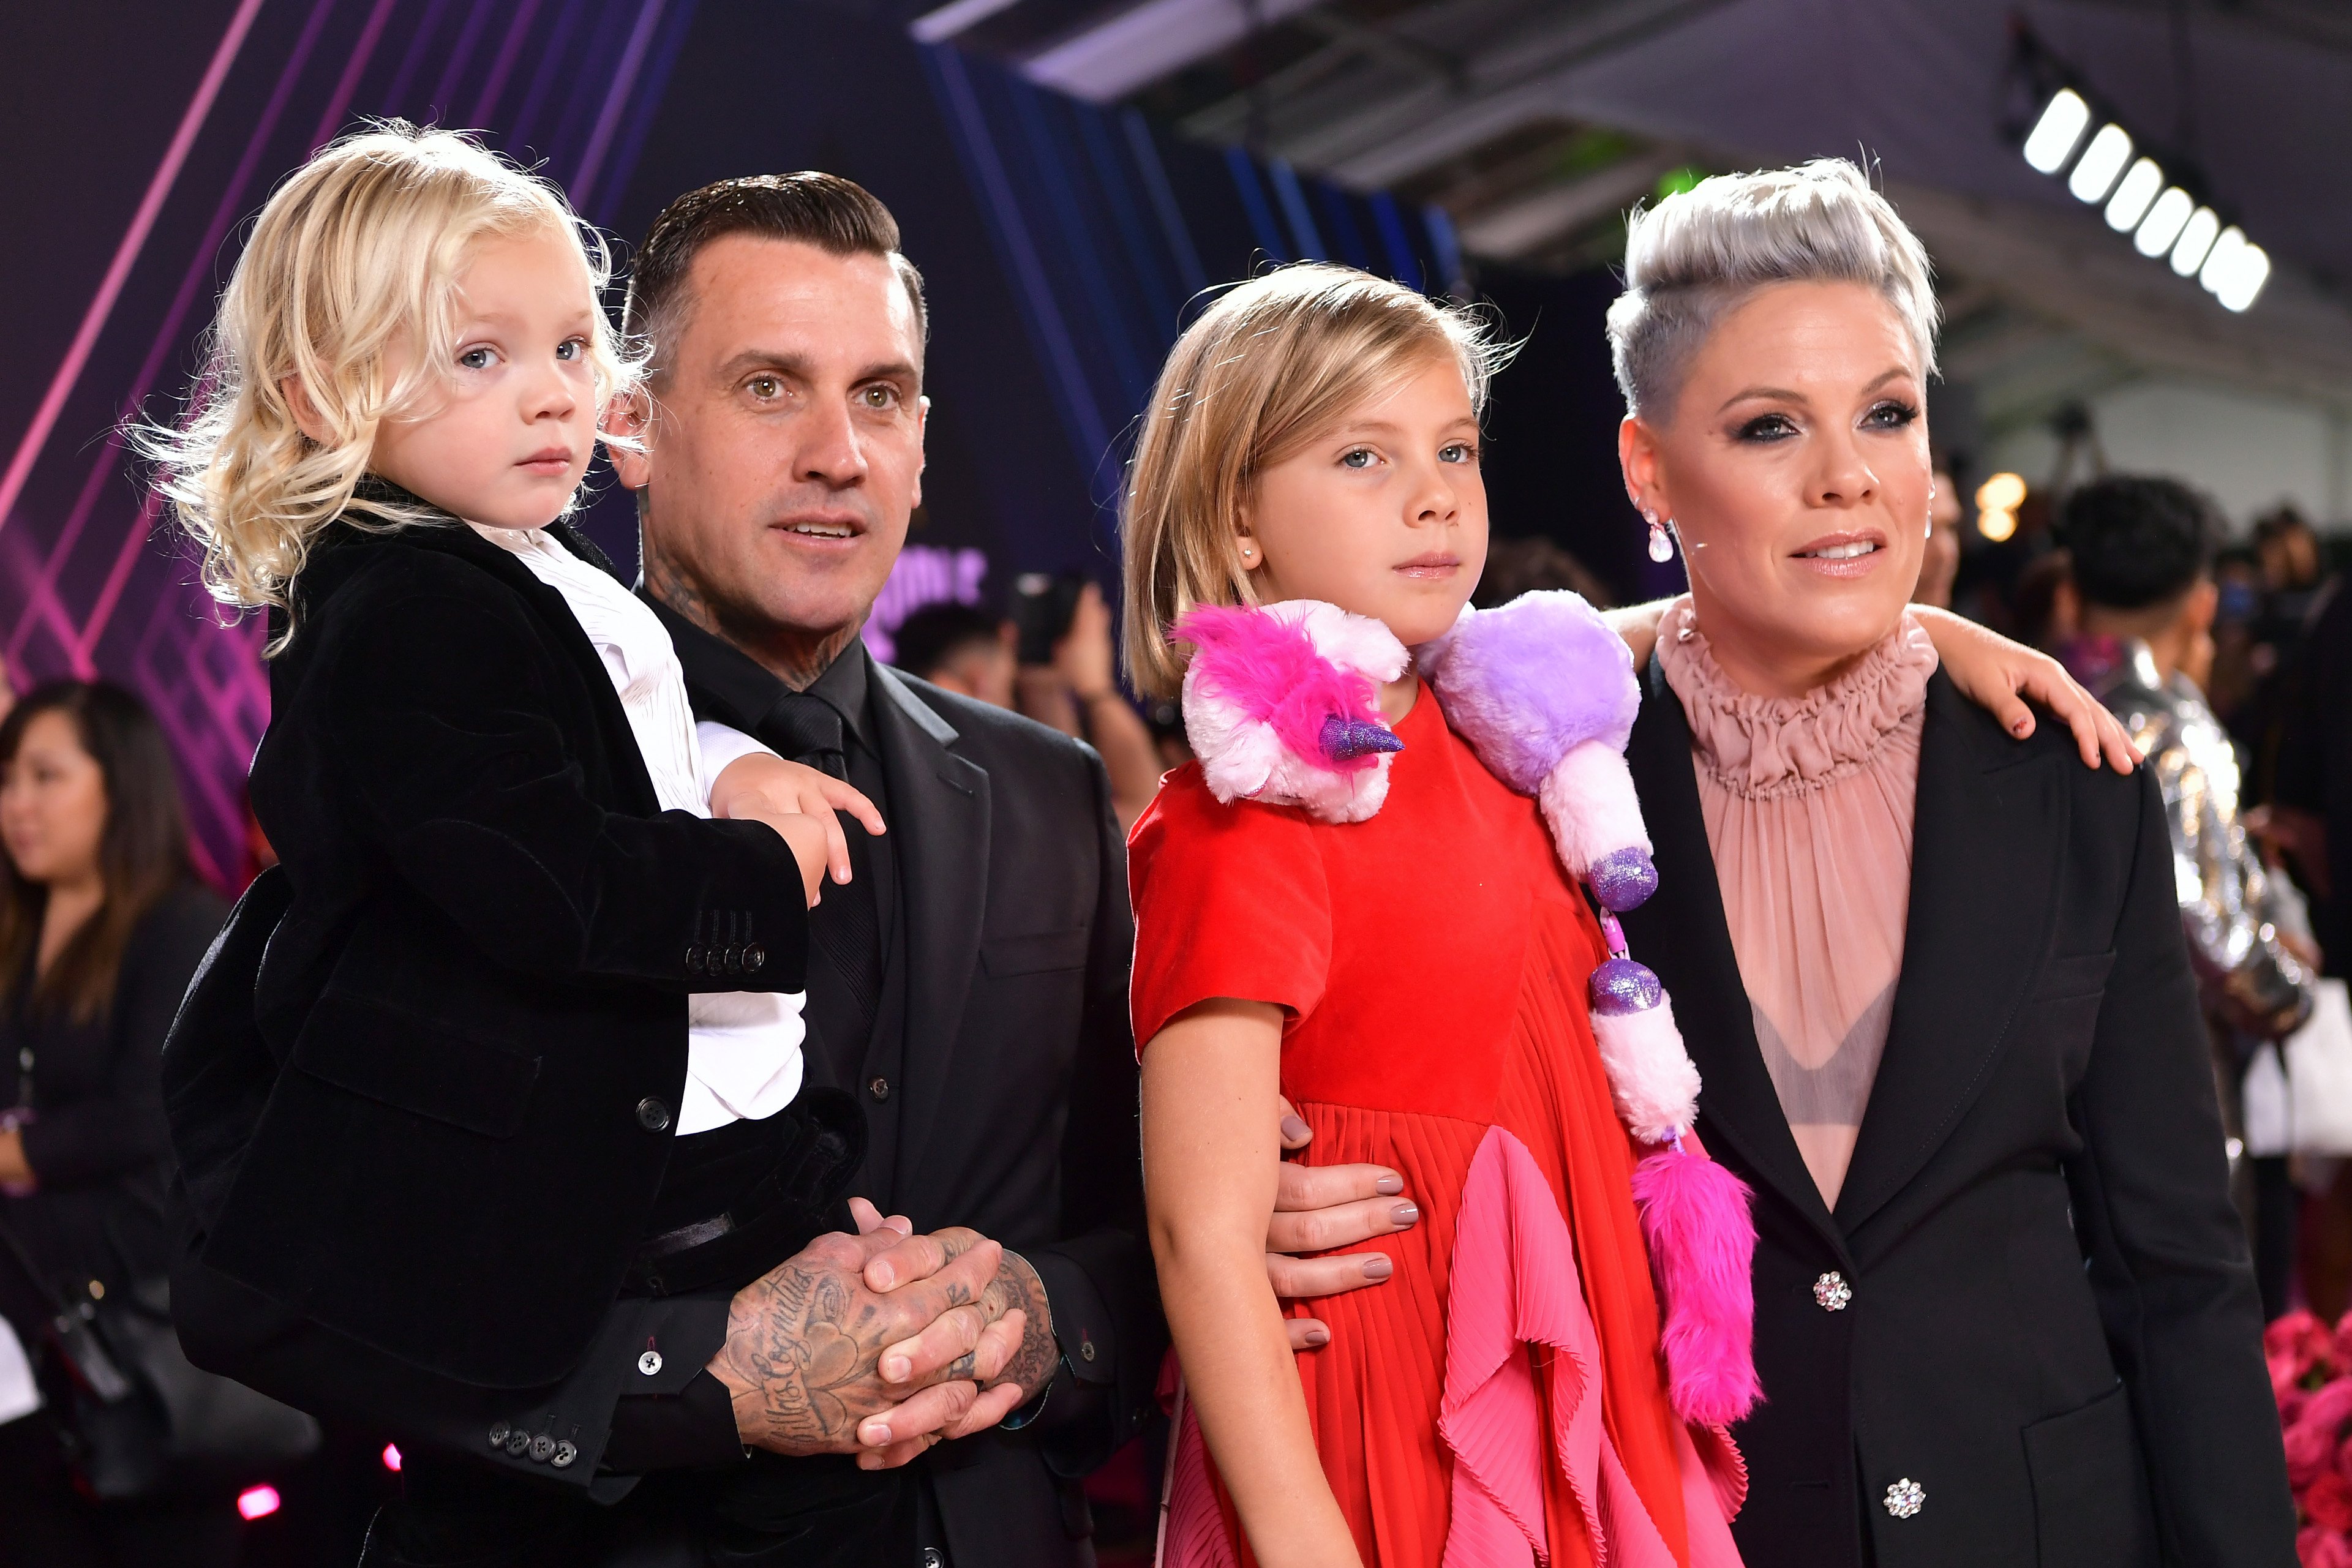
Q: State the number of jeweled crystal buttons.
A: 2